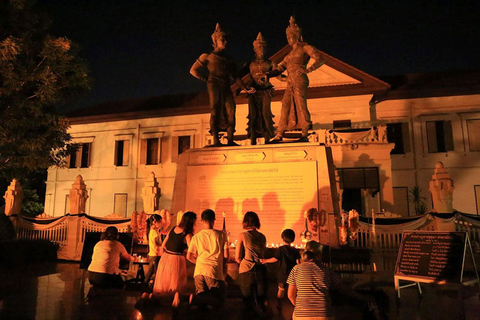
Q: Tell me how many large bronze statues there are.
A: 3